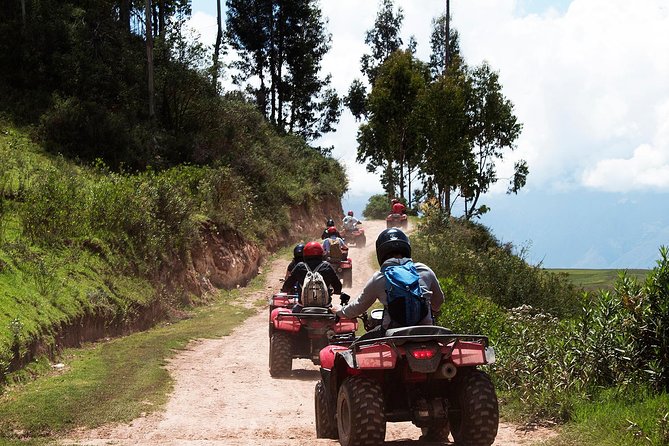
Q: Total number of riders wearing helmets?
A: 7